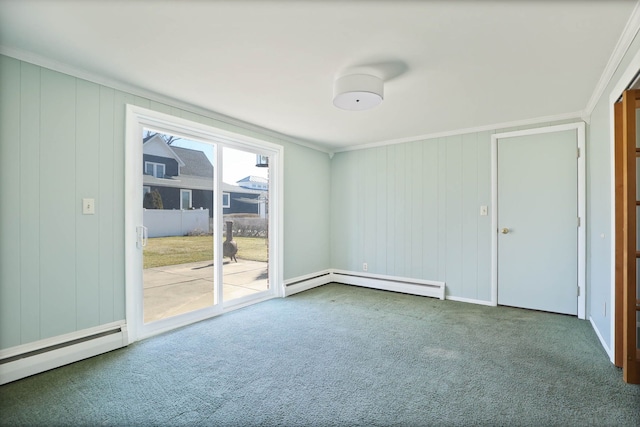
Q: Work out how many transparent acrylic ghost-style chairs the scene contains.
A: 0